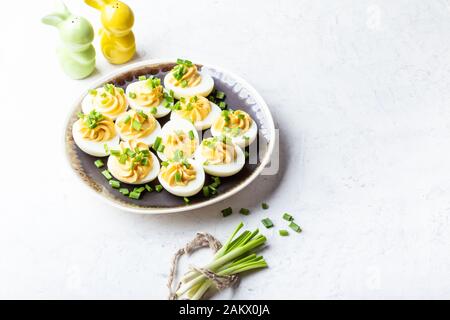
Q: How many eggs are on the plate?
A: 11